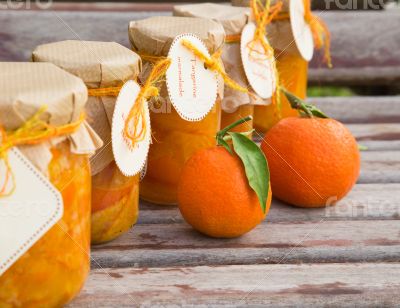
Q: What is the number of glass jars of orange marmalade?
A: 5